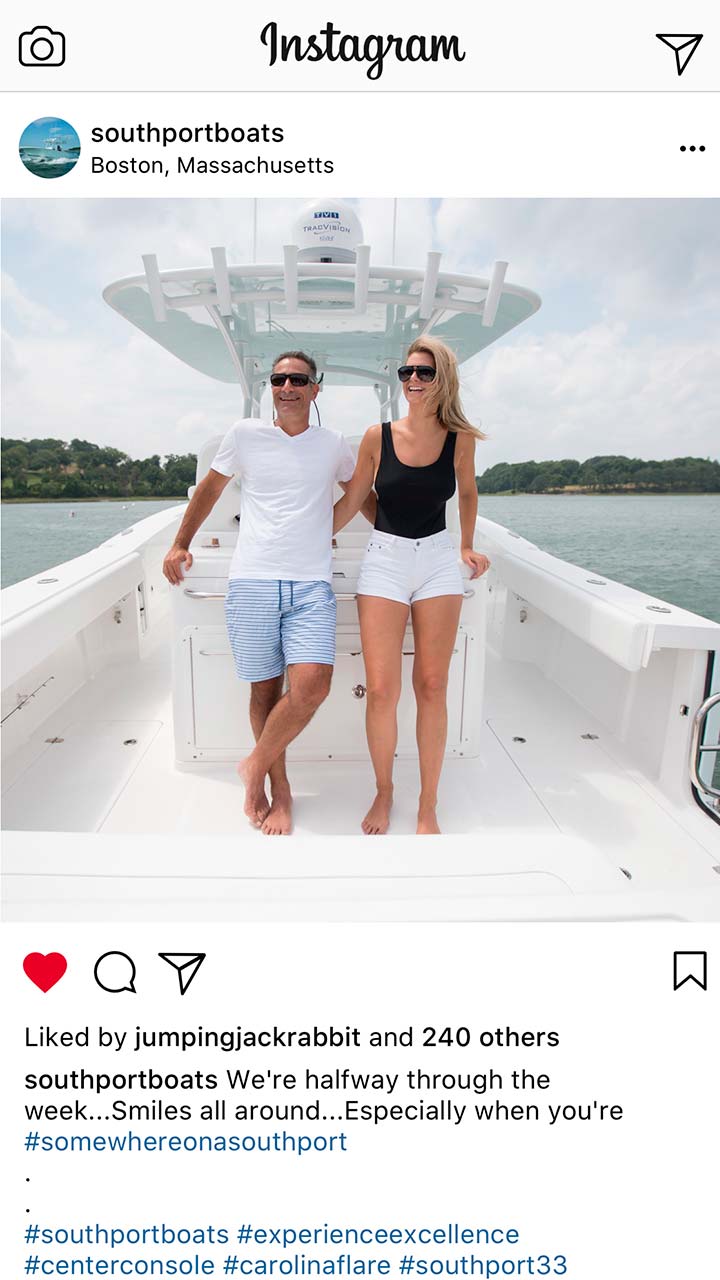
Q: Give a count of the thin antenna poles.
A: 2